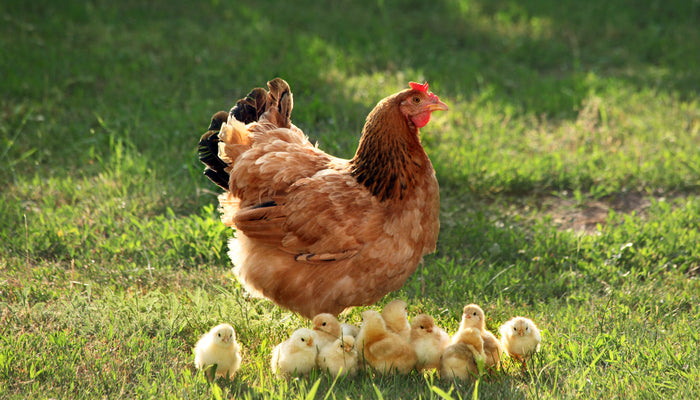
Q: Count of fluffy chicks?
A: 10